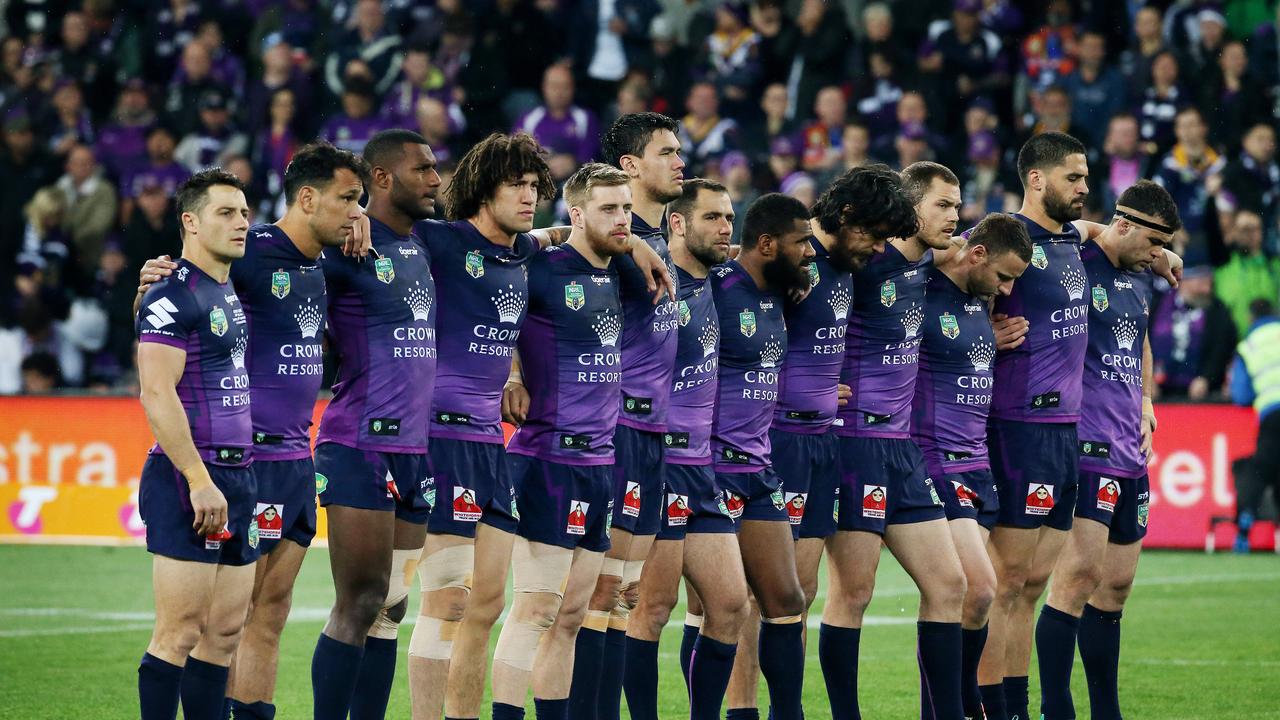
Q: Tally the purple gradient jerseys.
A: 13